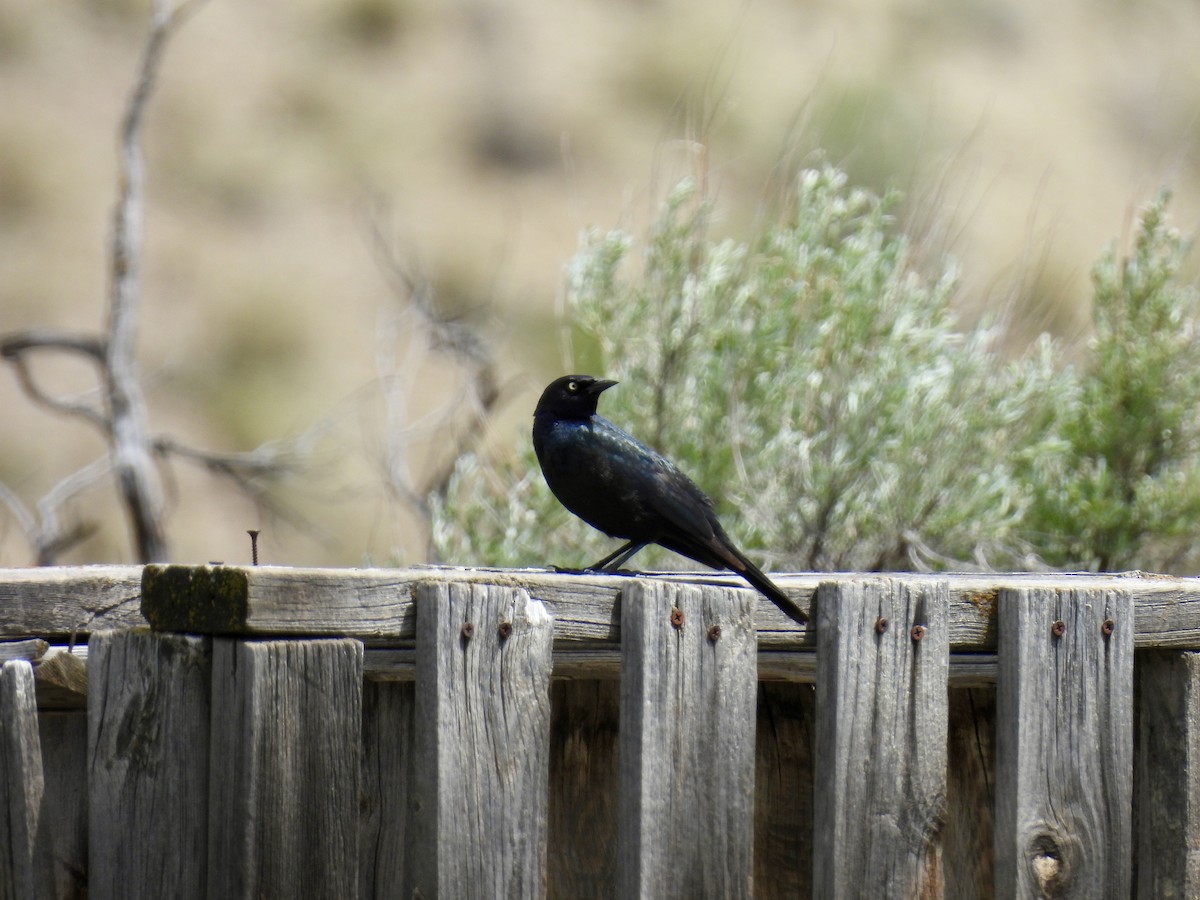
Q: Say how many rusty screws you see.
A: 9